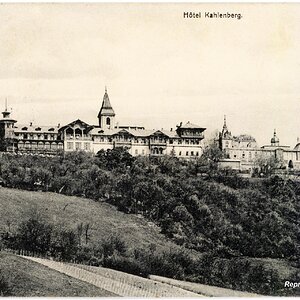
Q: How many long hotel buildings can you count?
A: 1